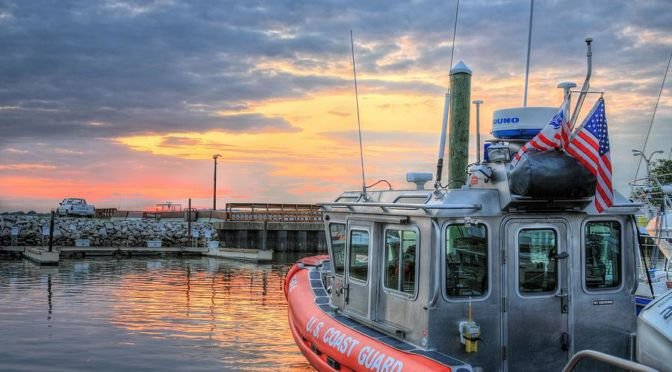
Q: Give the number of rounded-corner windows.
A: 6